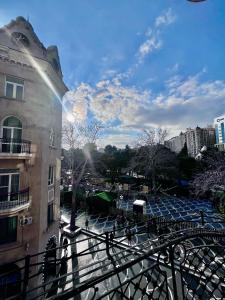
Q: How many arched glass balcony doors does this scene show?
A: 1